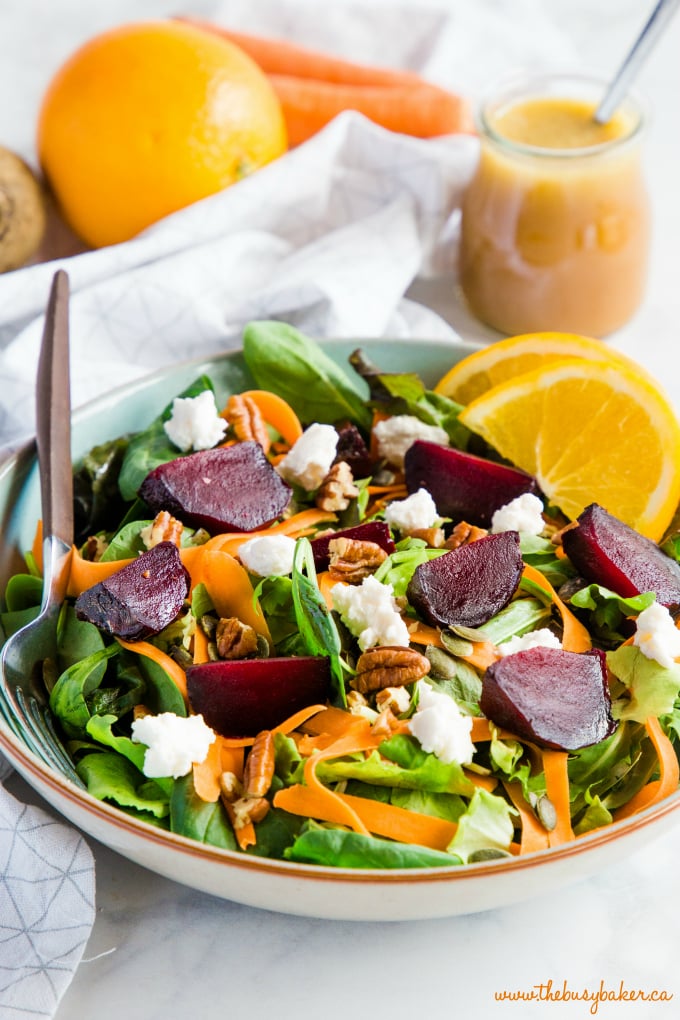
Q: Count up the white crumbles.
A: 11